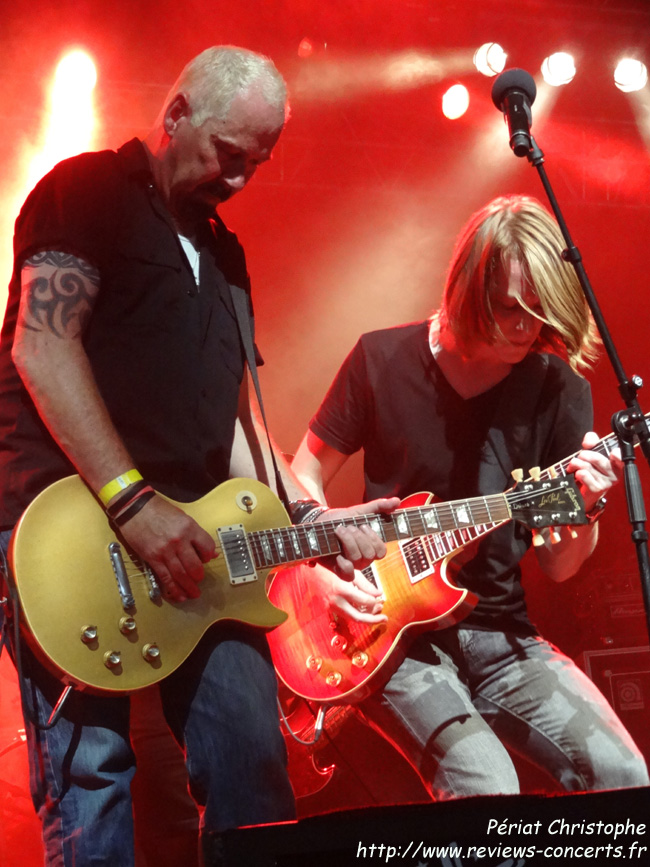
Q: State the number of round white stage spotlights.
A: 4